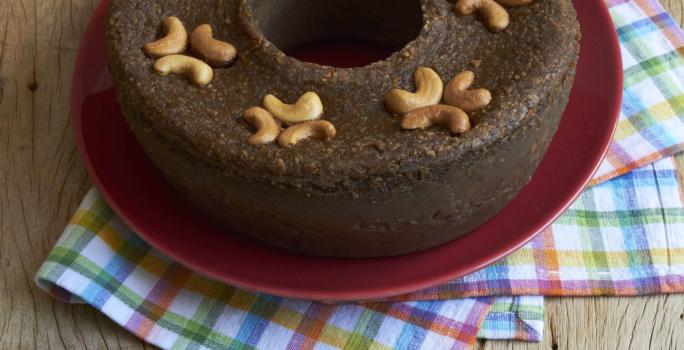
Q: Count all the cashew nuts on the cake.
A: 11